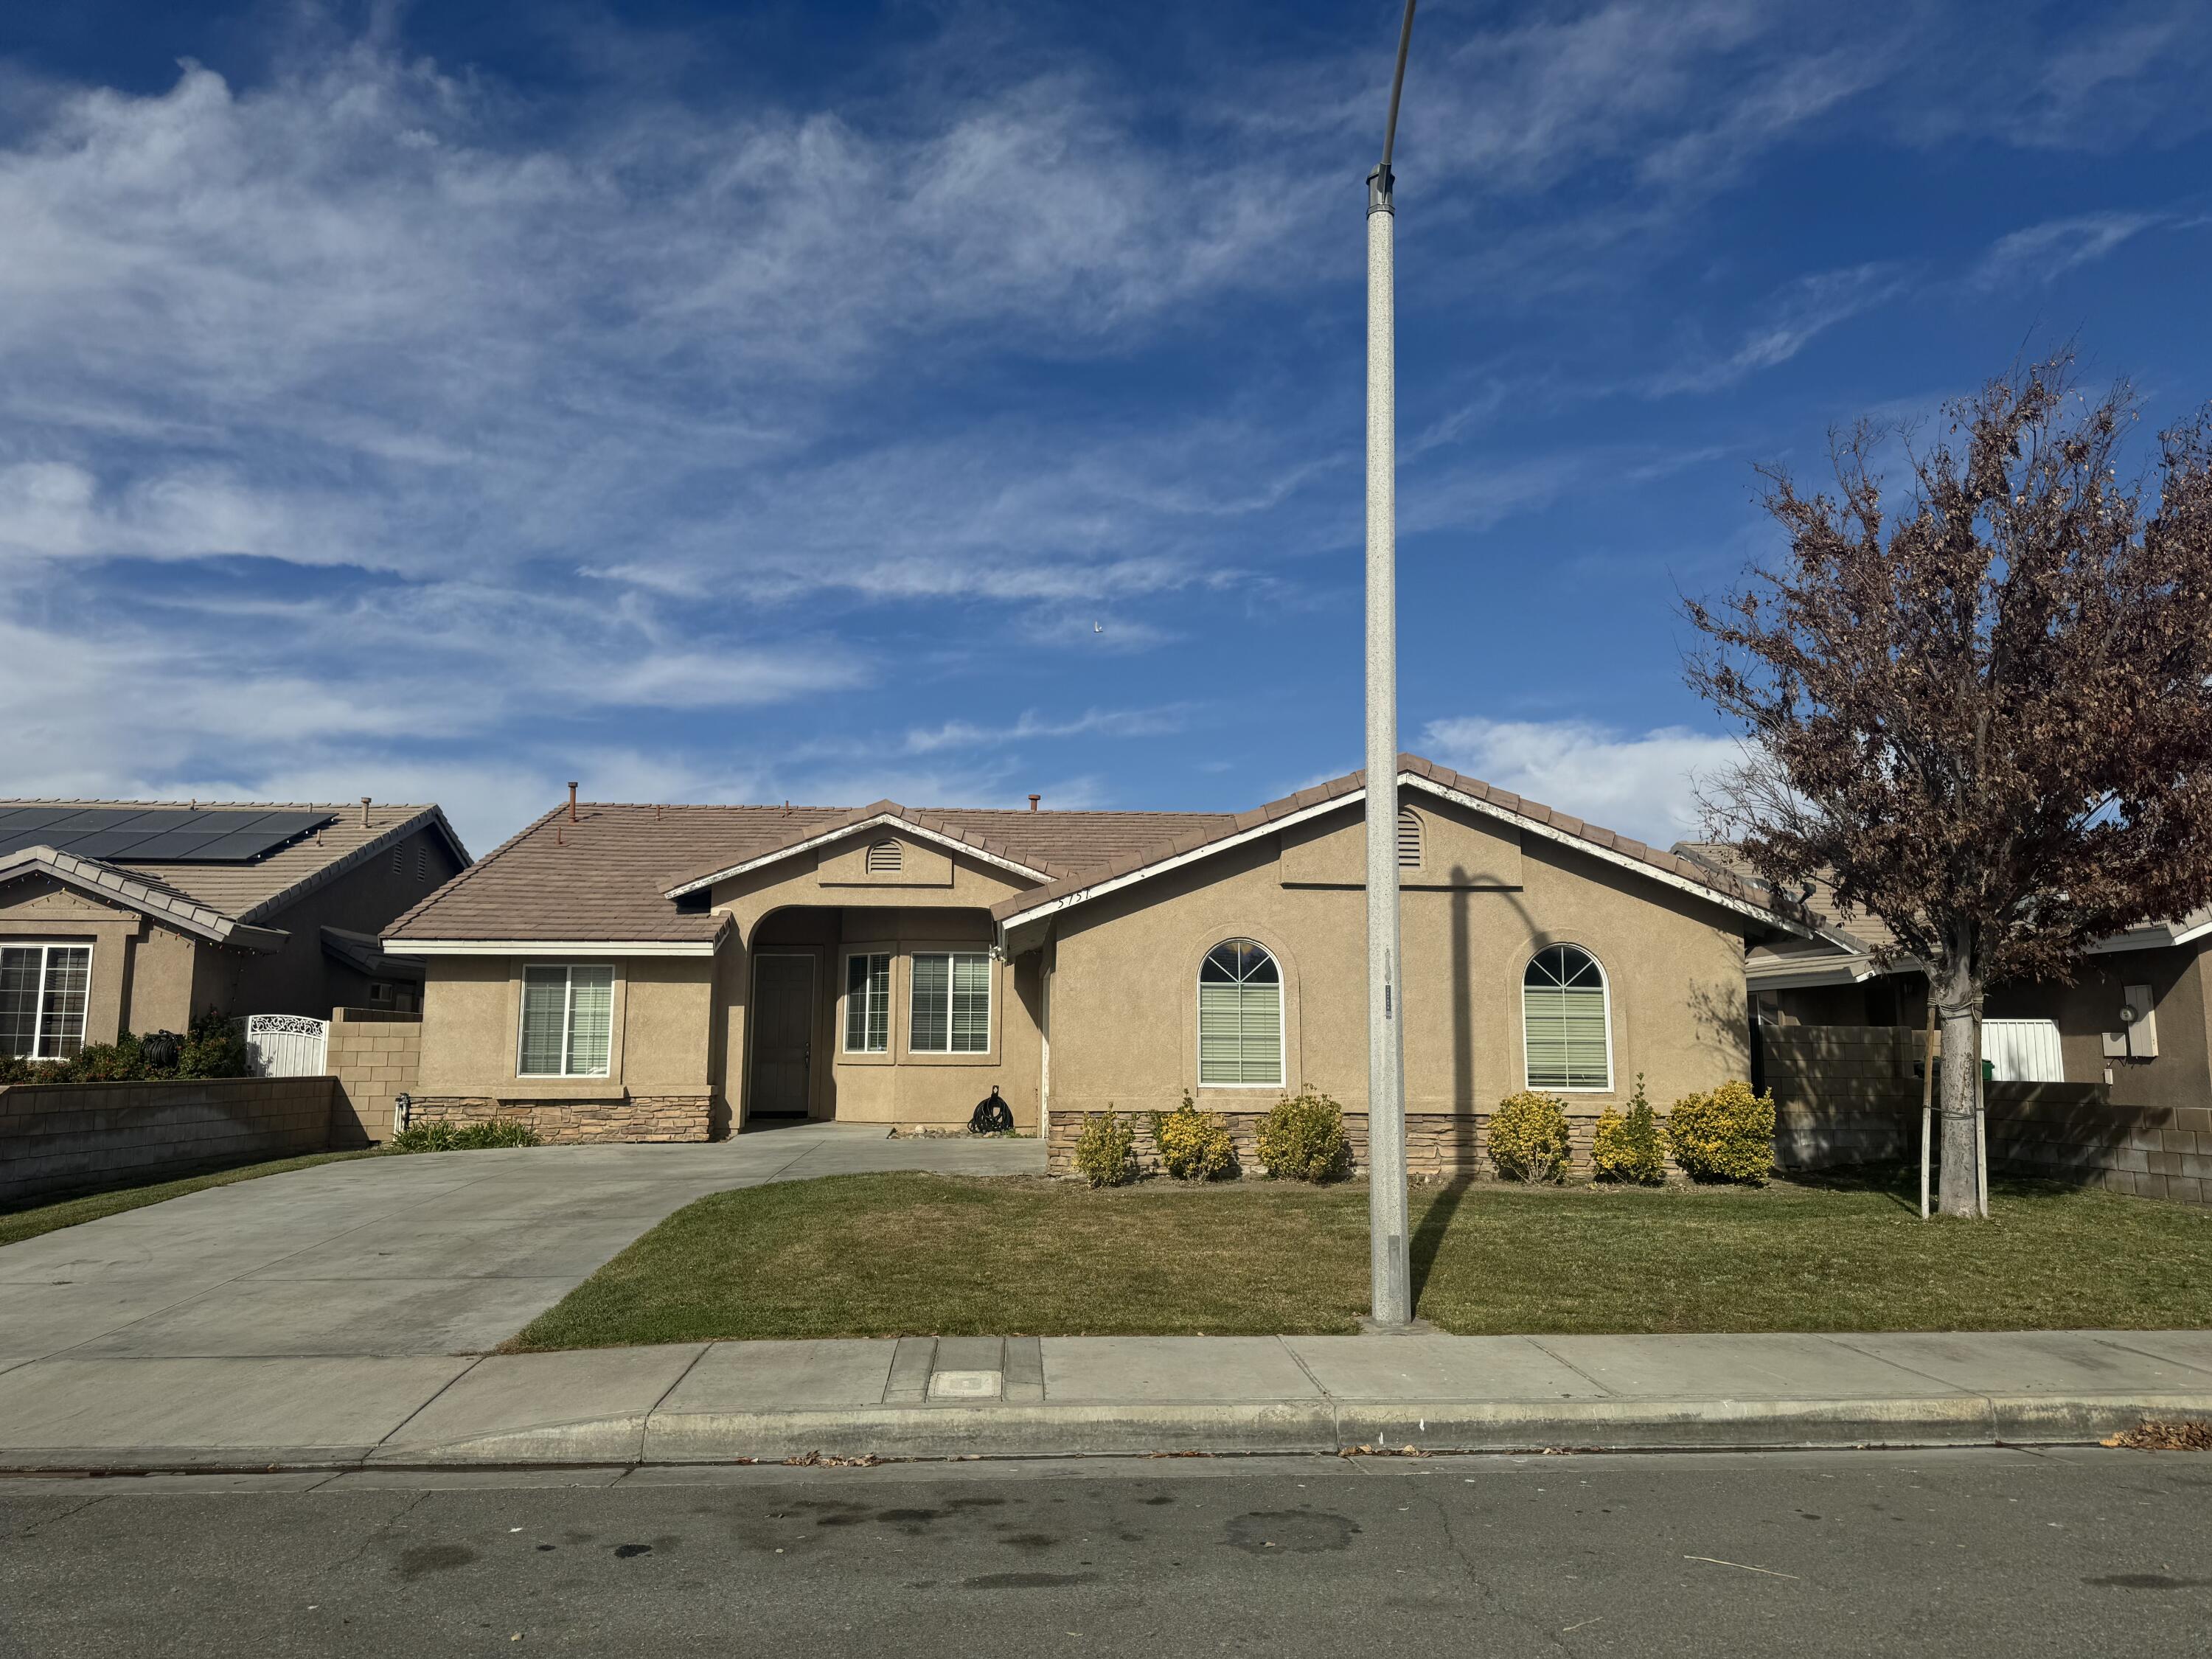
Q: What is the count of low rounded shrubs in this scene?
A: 6